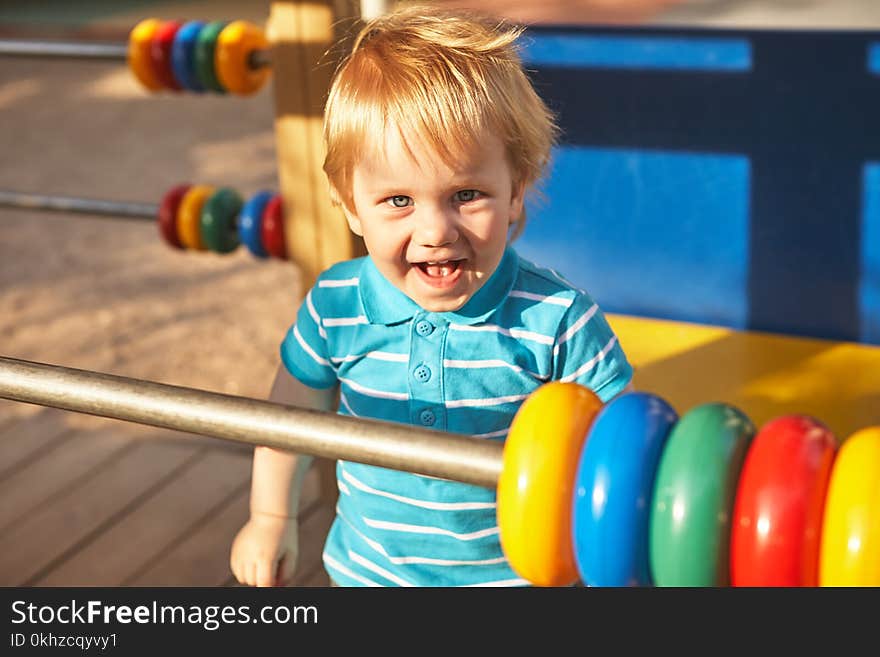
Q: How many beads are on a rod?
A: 5